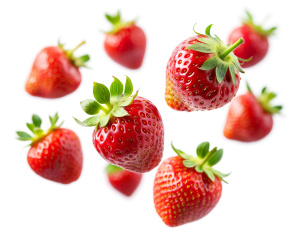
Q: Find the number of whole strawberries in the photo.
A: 9